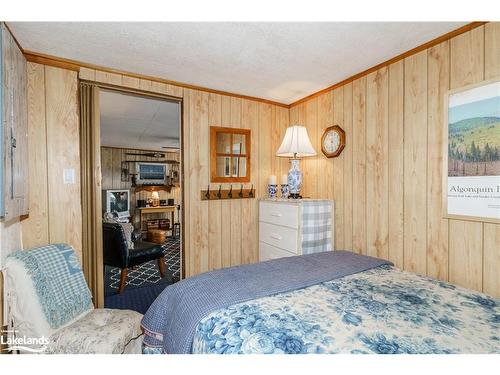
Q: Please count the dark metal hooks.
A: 5